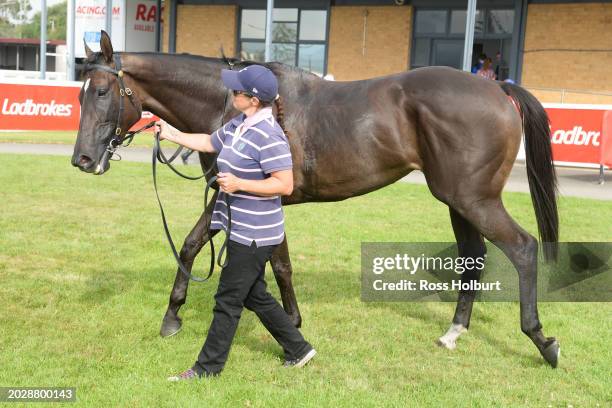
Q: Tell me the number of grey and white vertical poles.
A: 5